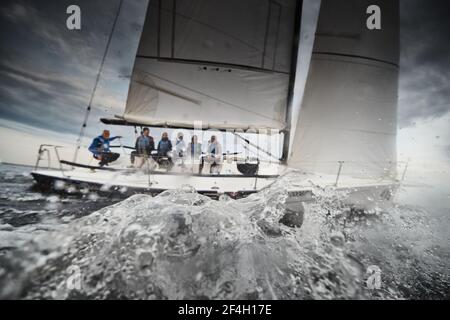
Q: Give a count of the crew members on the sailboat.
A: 6